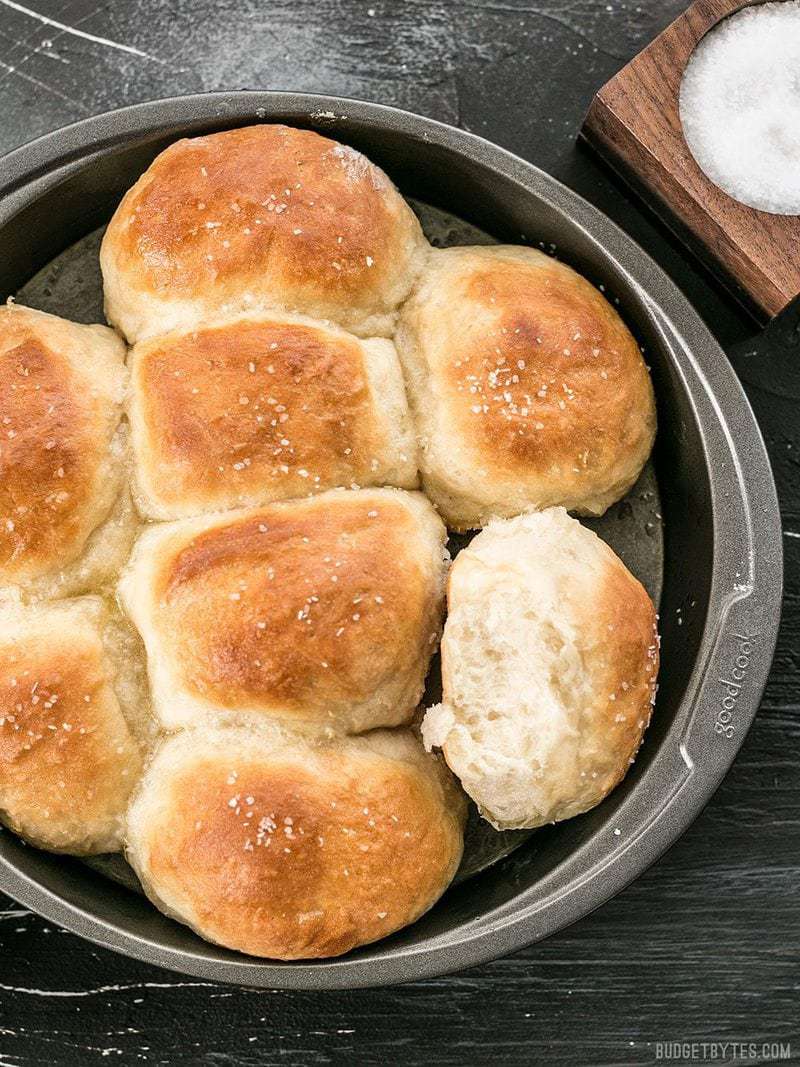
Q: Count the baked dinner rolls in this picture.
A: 8